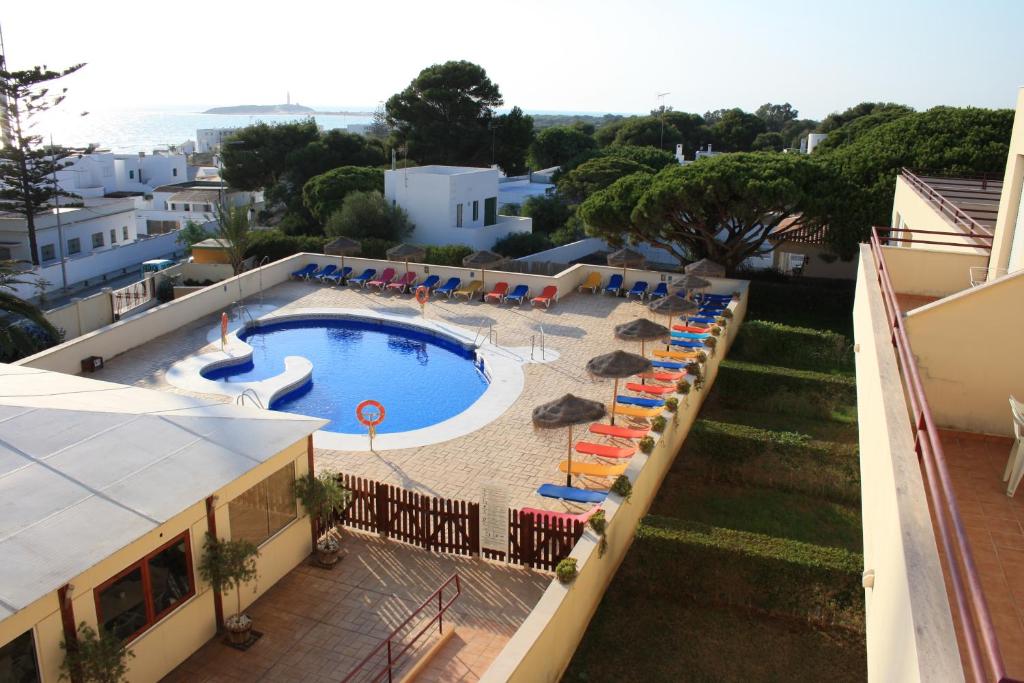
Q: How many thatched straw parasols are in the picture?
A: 10